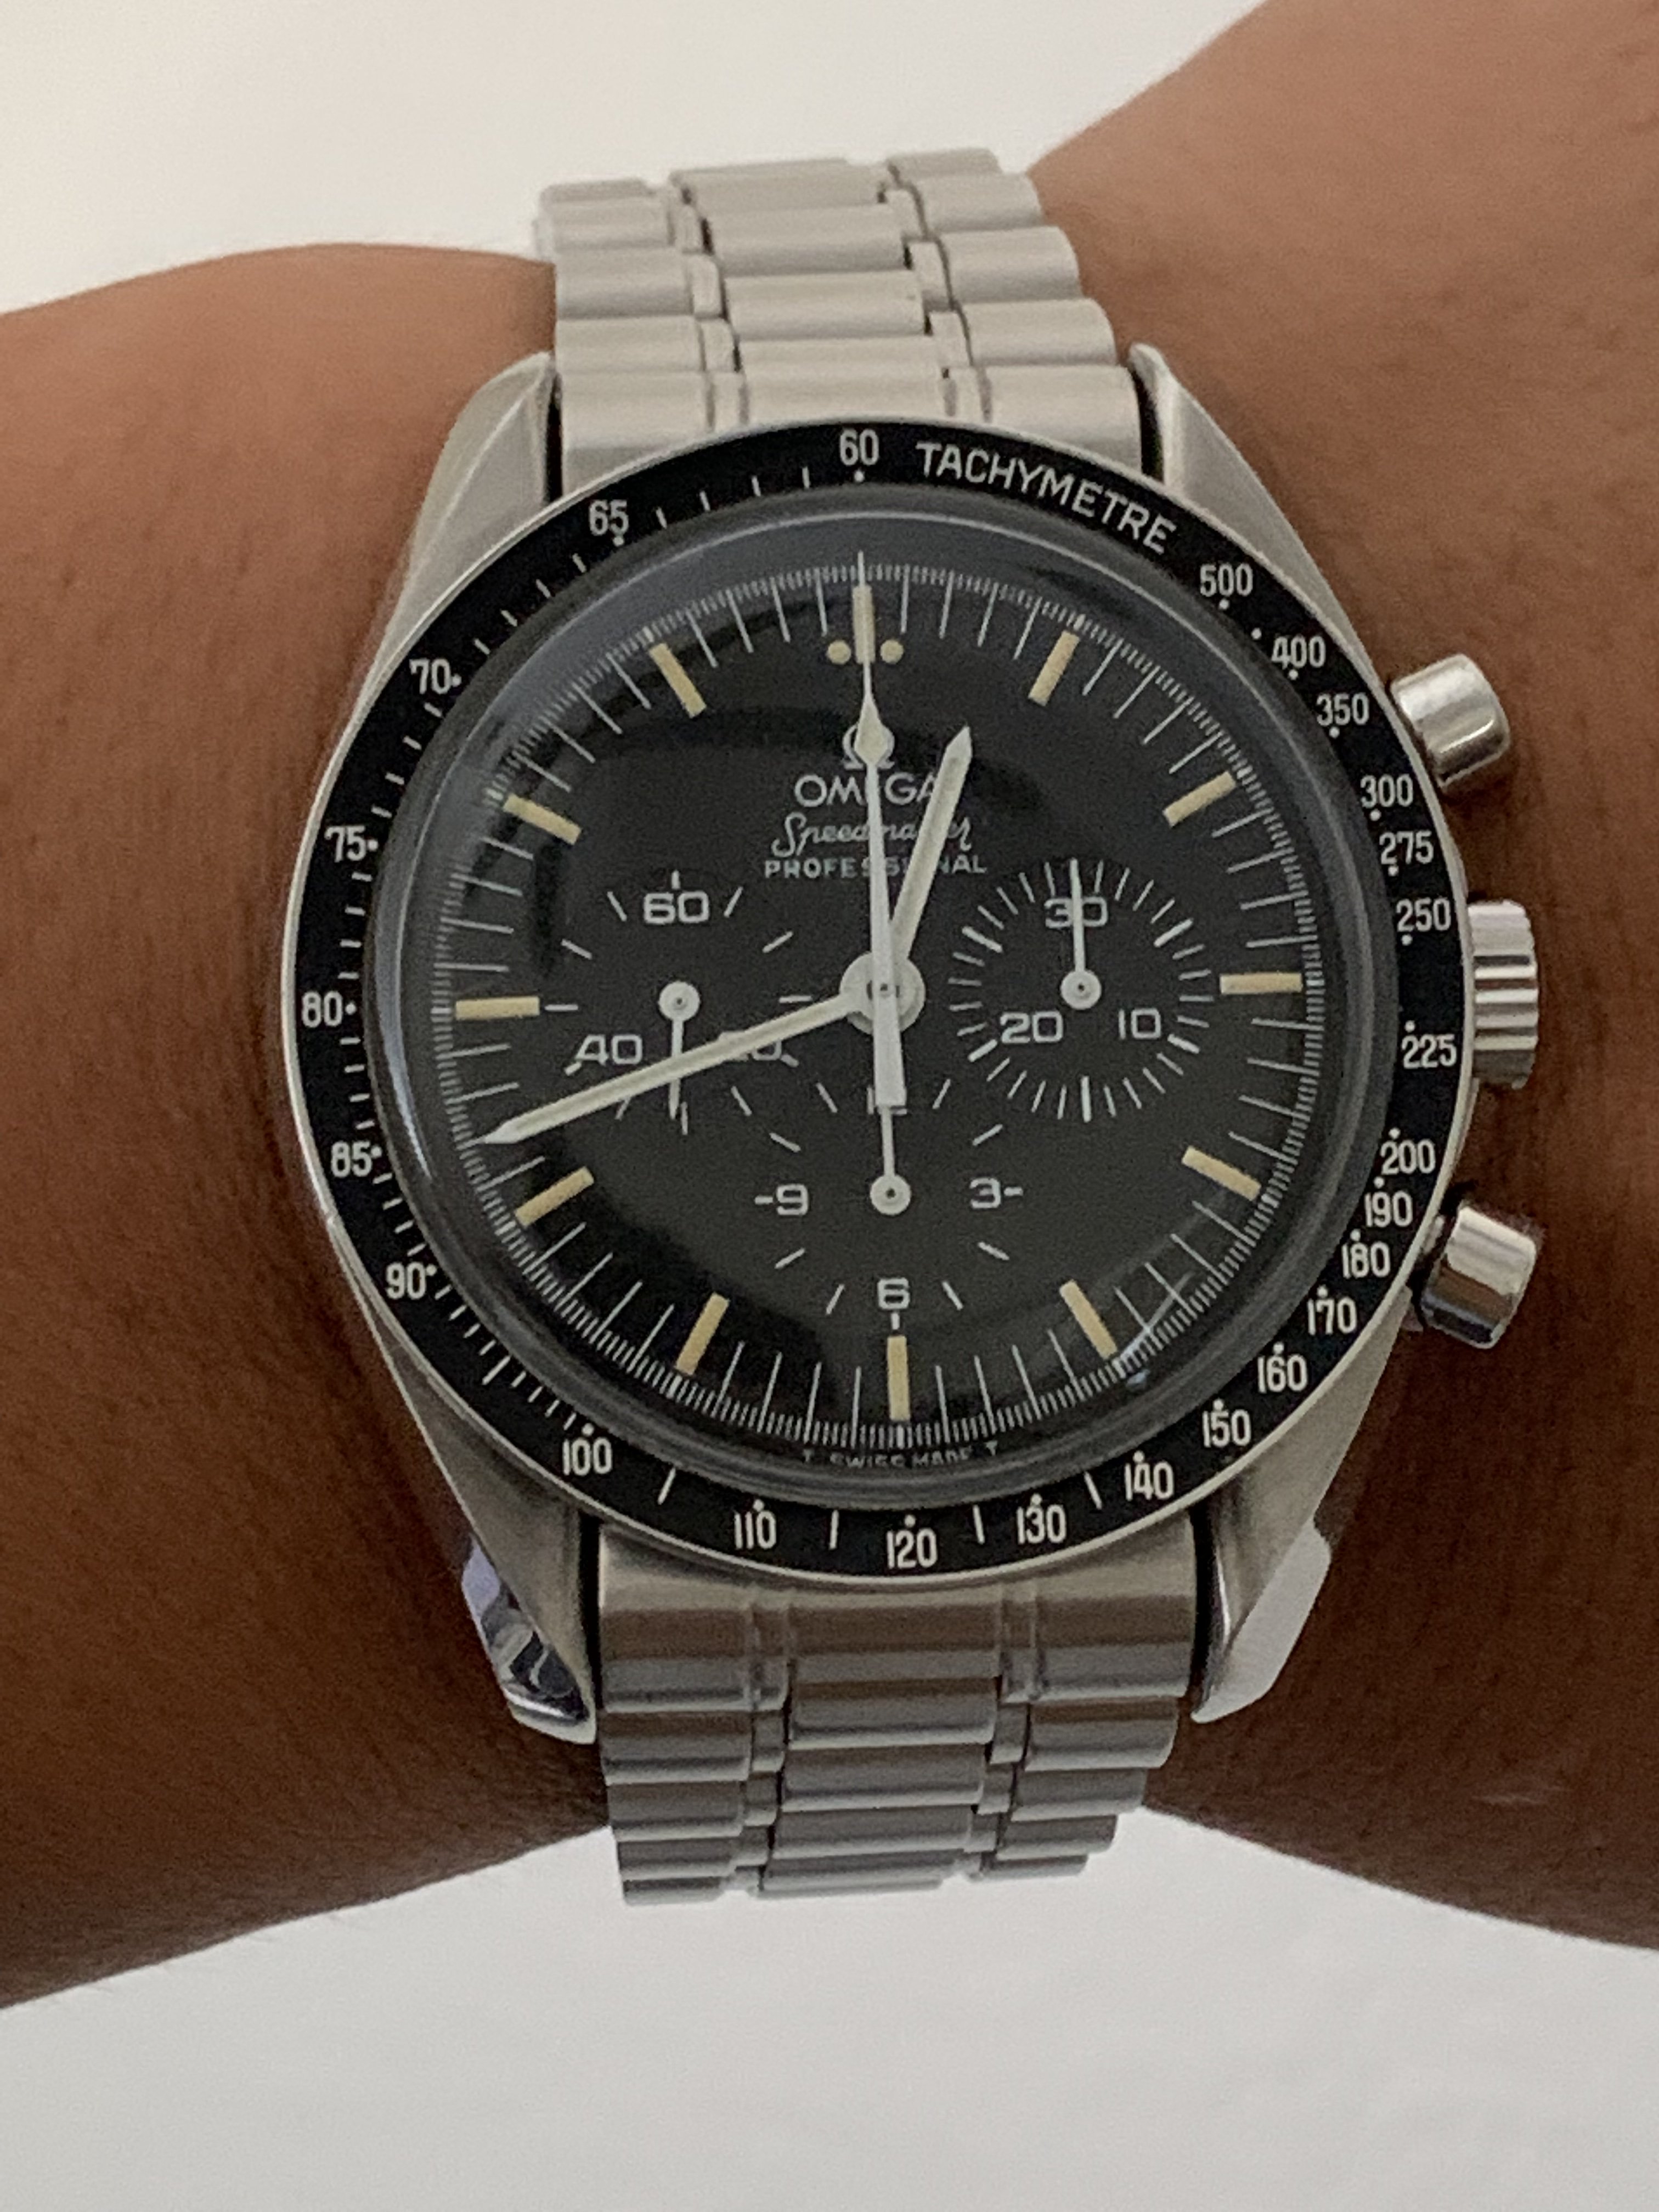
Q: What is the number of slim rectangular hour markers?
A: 12